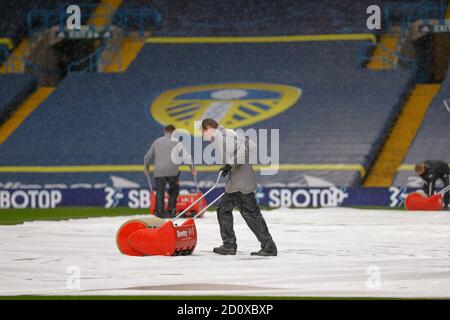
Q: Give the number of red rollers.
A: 3